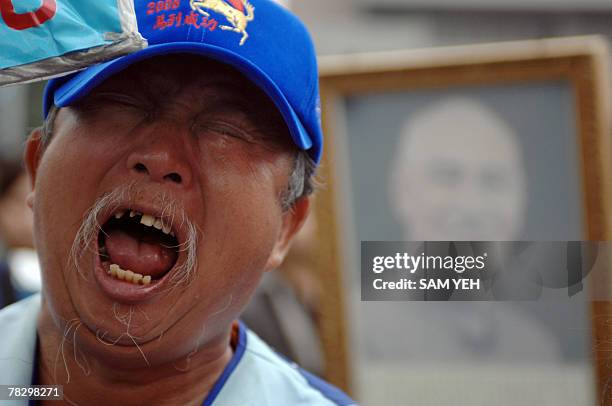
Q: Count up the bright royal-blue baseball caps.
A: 1